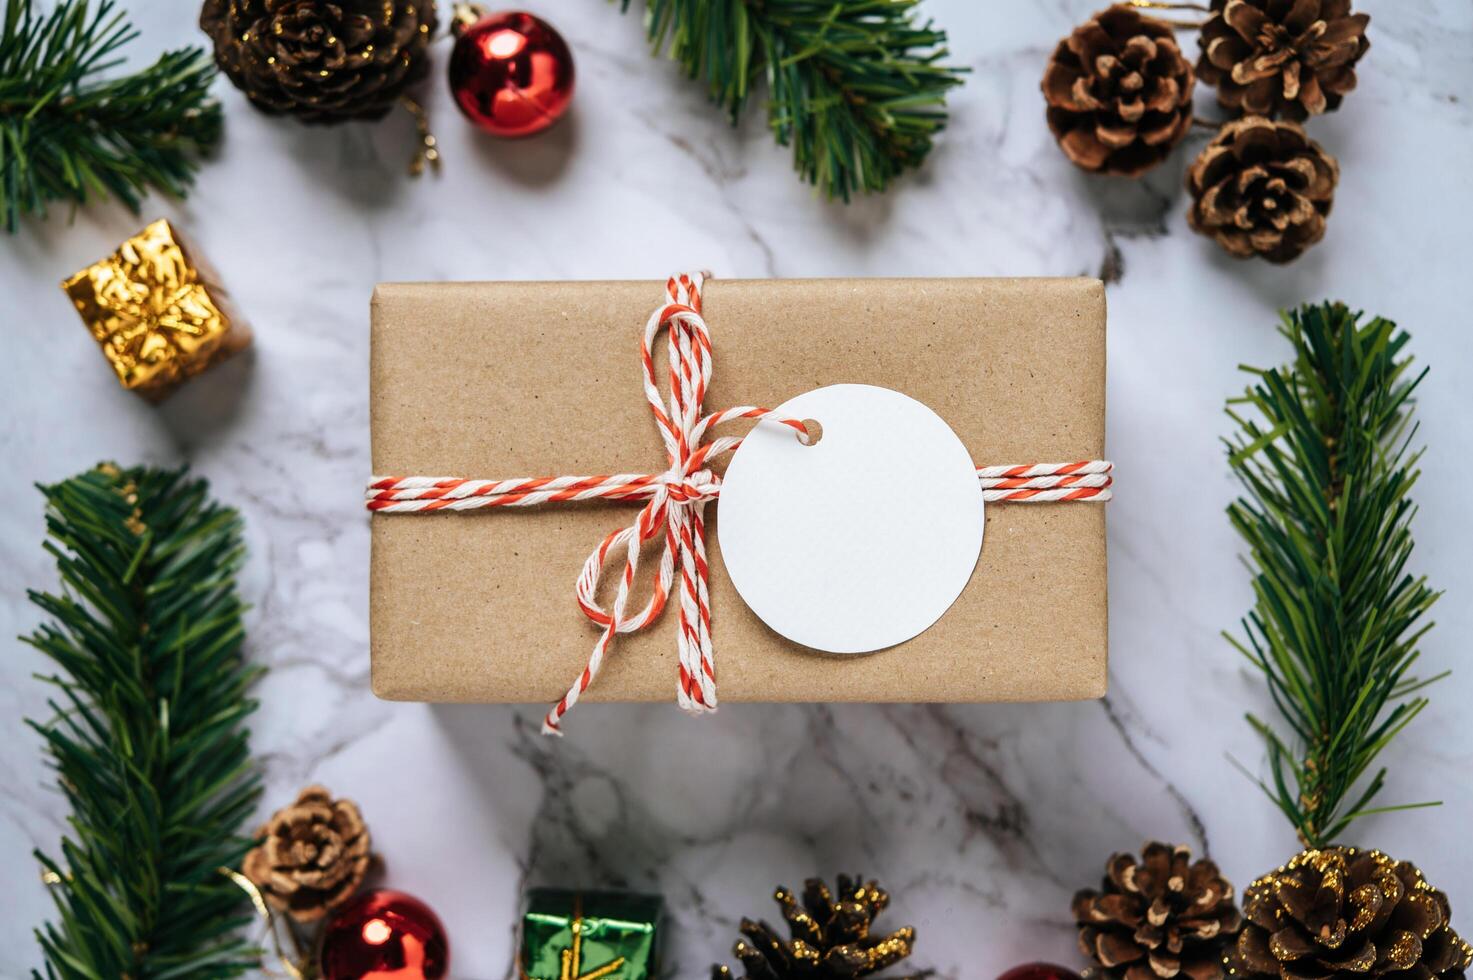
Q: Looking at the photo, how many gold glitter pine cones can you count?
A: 3